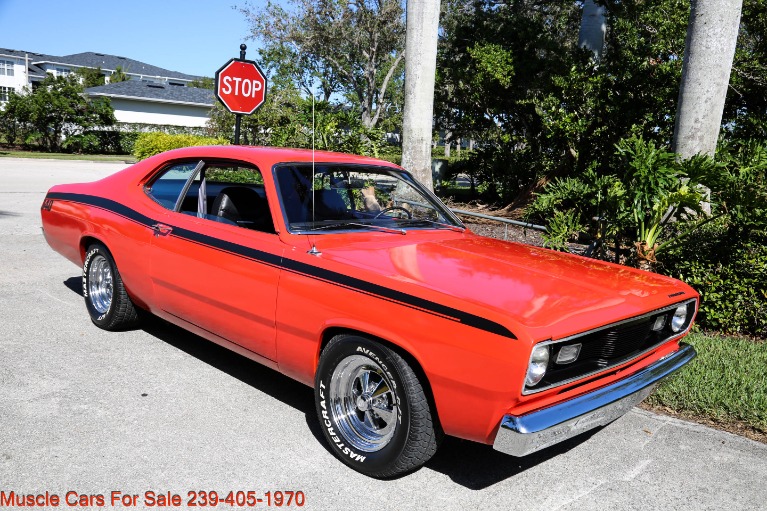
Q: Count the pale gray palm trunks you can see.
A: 3